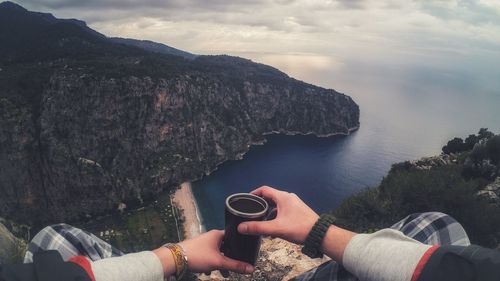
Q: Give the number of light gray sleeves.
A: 2